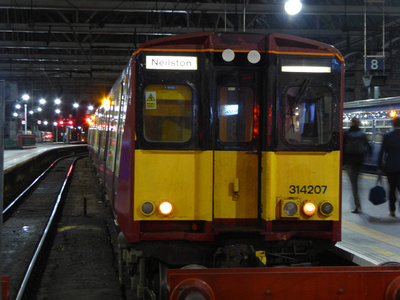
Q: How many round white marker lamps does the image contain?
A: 2